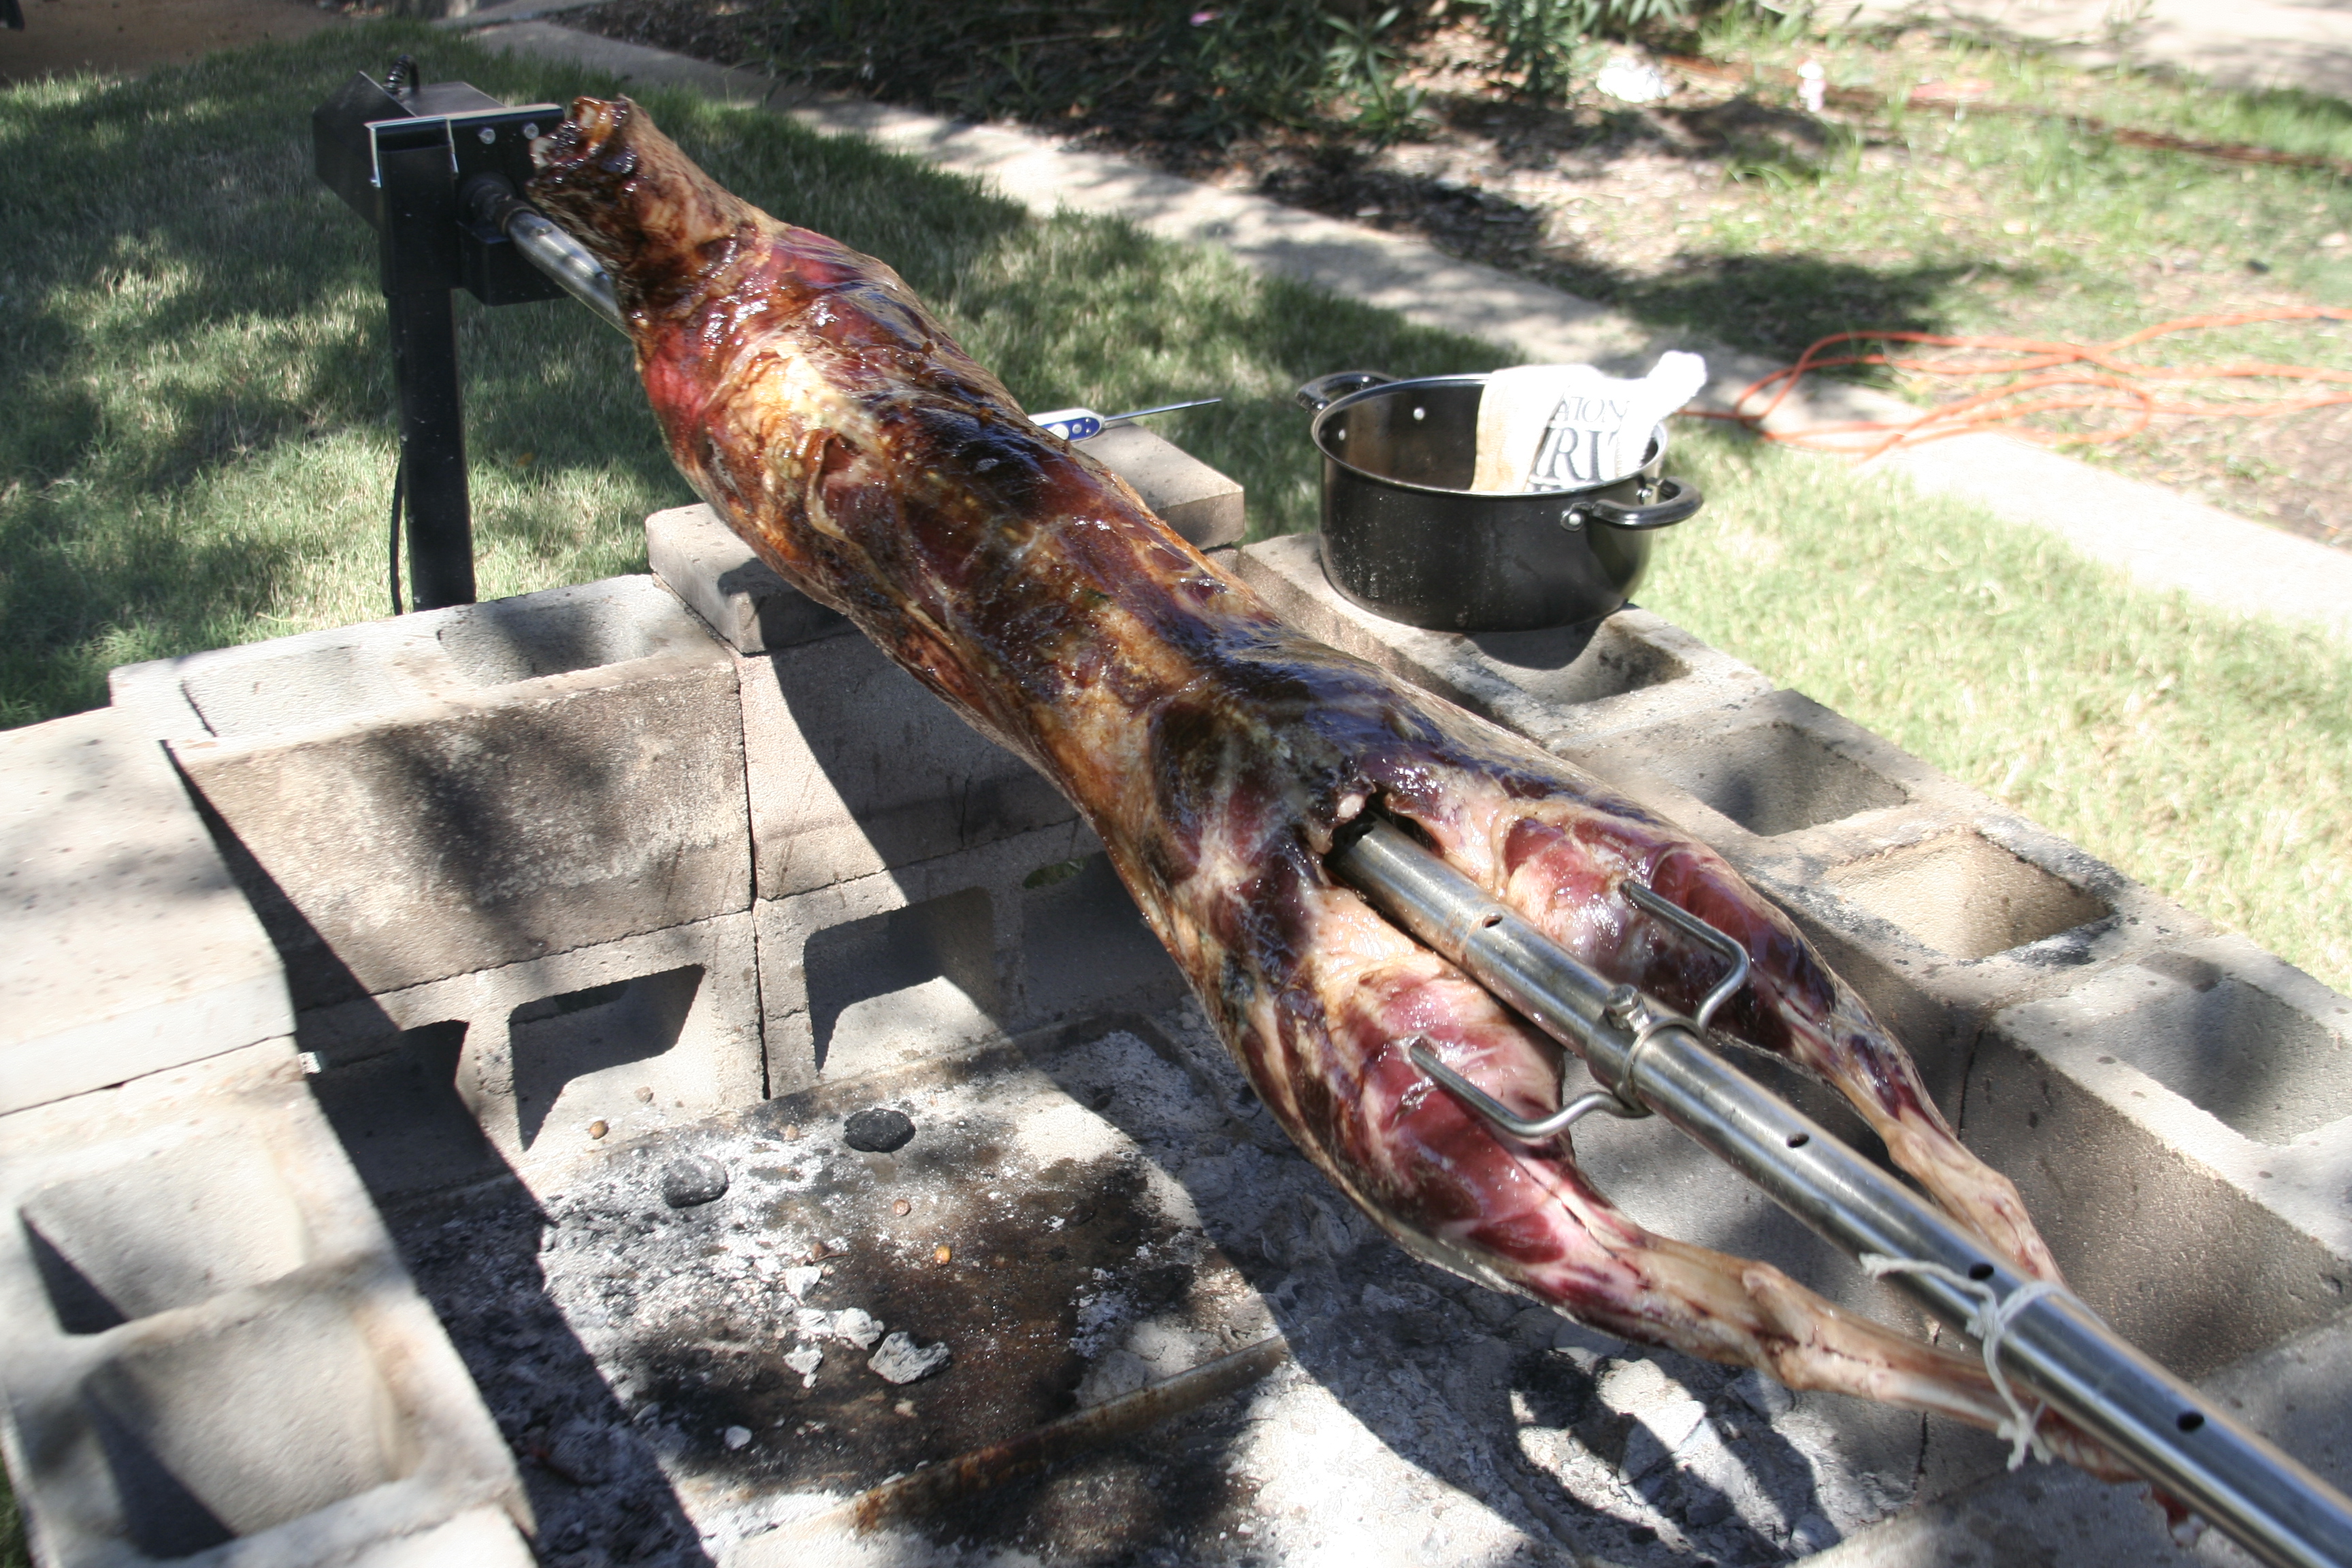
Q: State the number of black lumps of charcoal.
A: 2